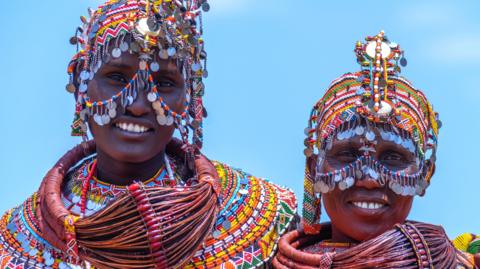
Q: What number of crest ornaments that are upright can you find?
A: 1